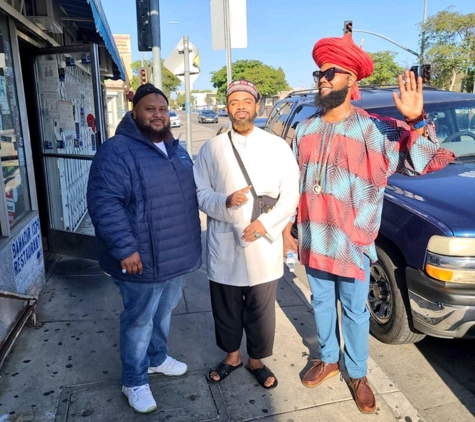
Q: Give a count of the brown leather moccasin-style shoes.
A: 2